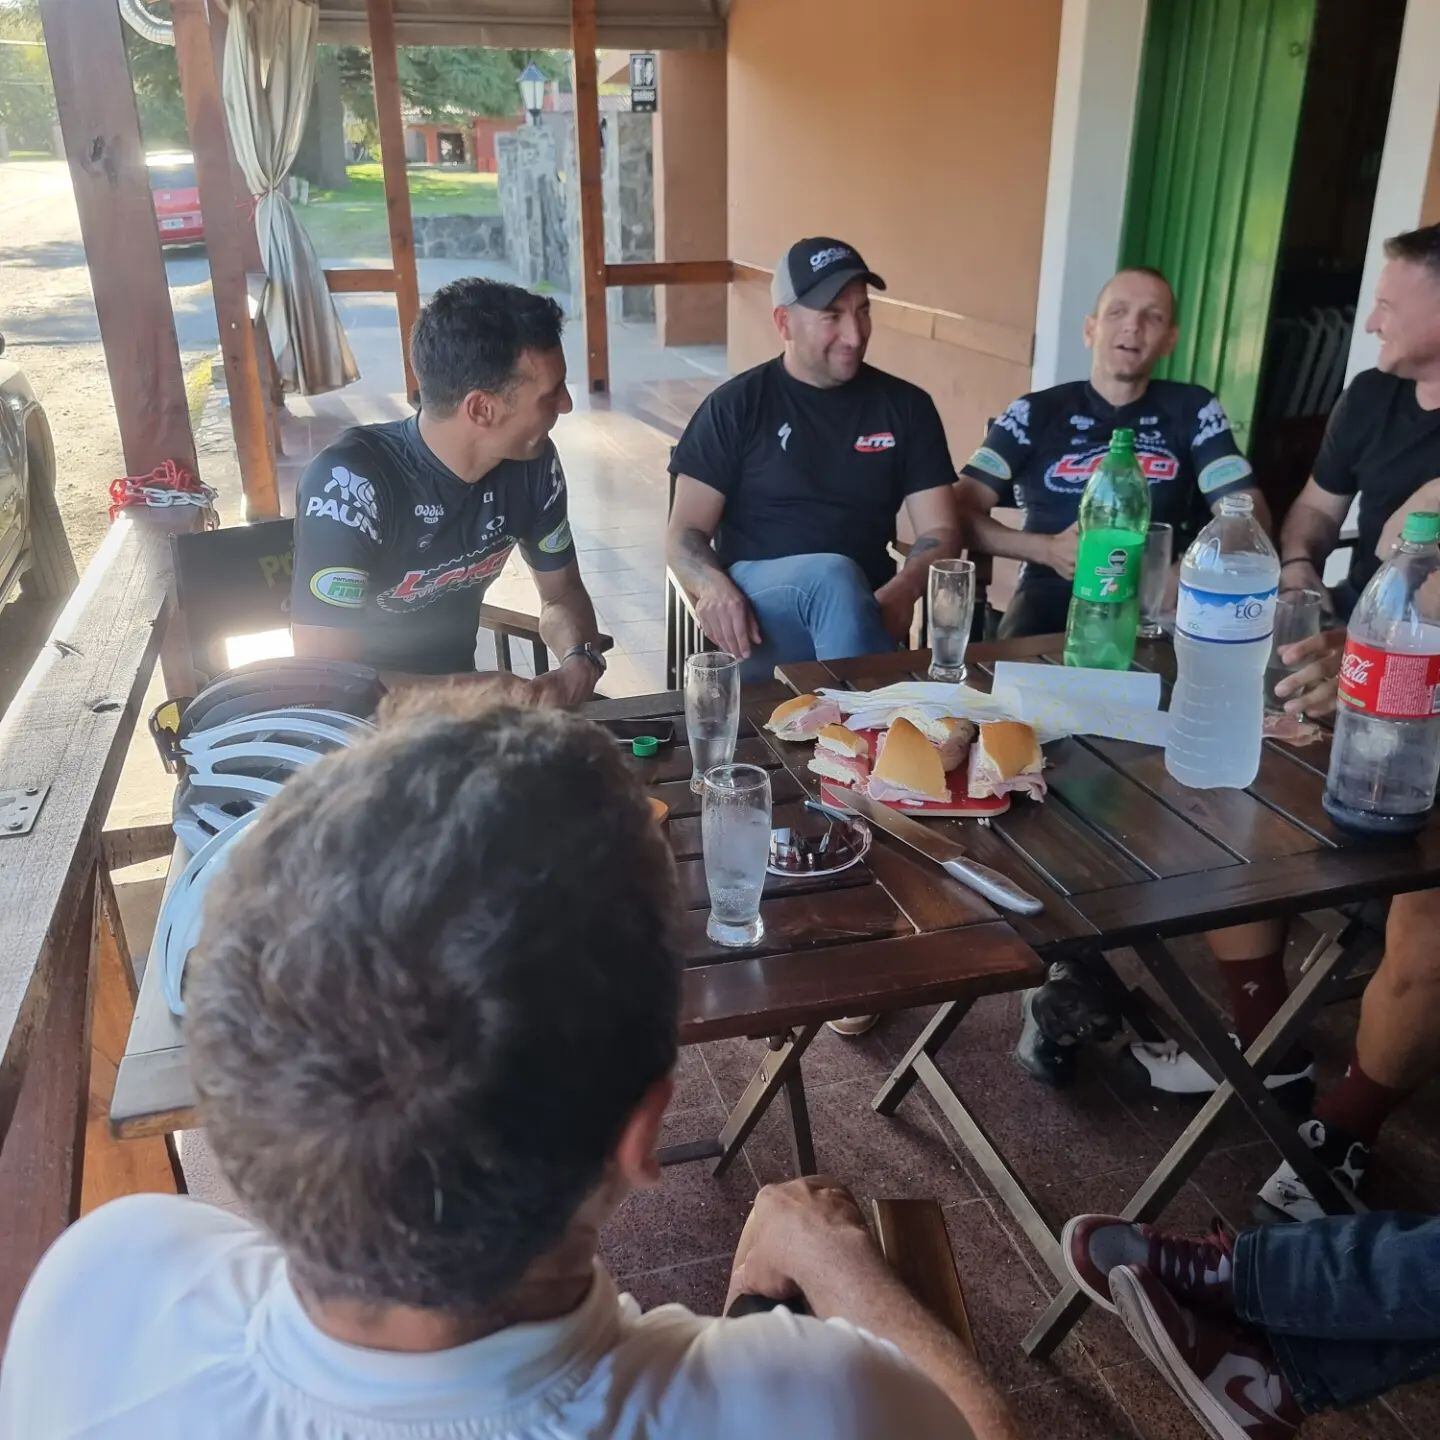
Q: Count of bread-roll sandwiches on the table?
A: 5